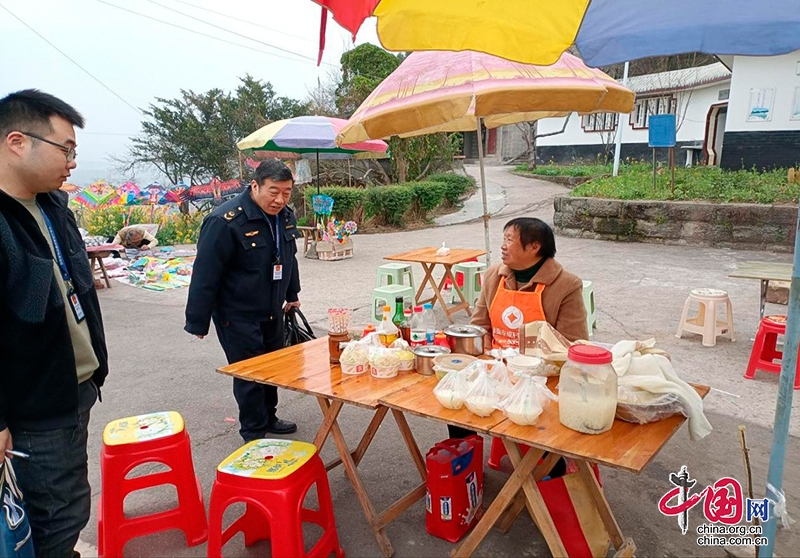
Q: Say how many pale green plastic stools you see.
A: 4